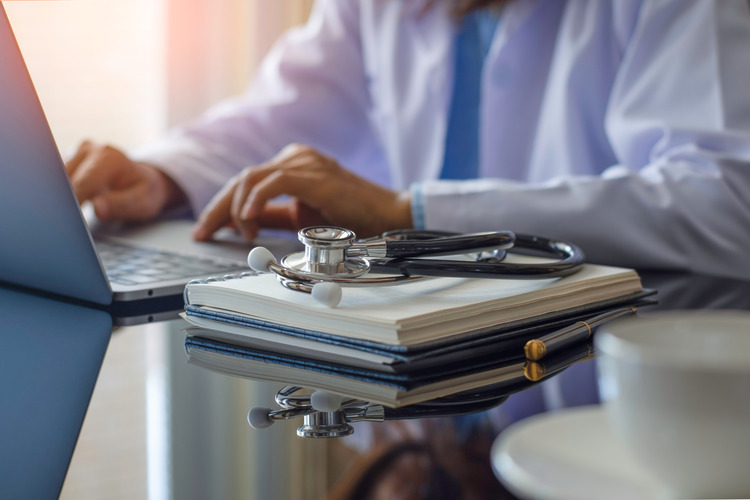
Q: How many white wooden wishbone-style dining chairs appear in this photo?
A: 0